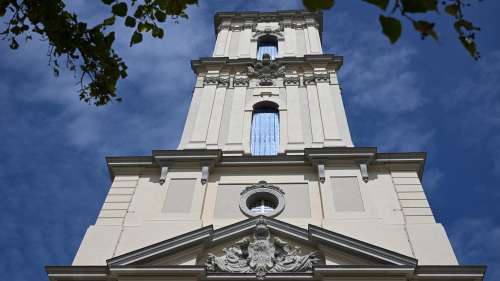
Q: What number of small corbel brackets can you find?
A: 4